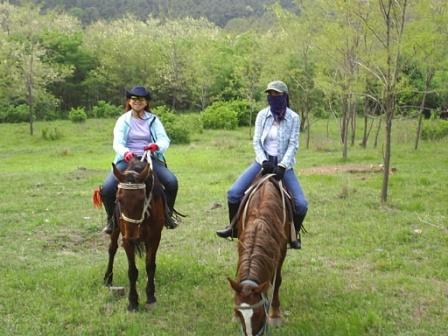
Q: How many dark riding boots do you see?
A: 4